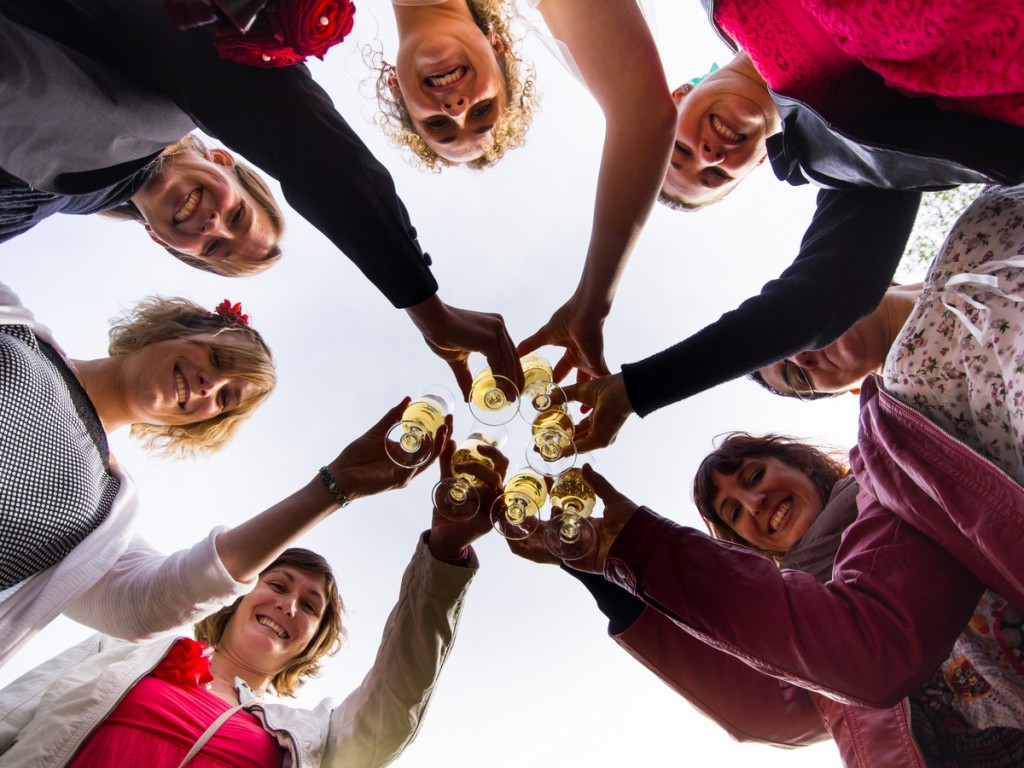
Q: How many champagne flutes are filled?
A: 7